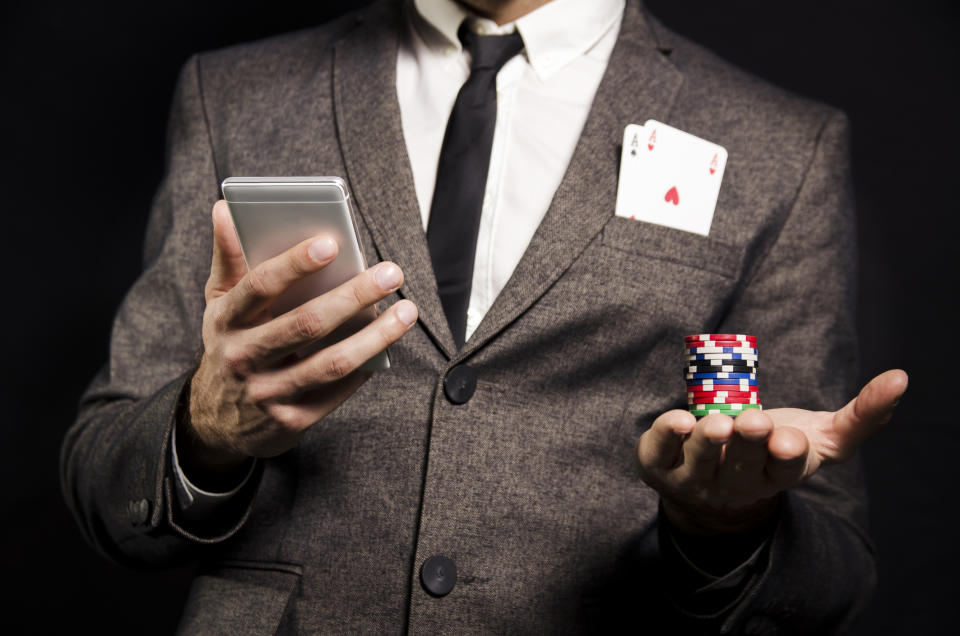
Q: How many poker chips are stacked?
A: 13